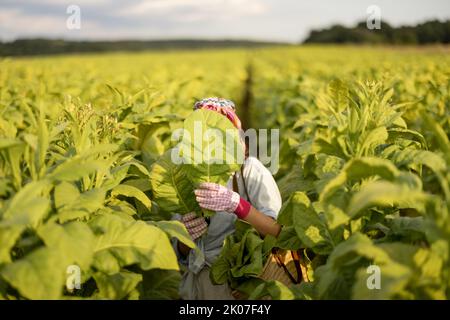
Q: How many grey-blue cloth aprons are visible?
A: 1